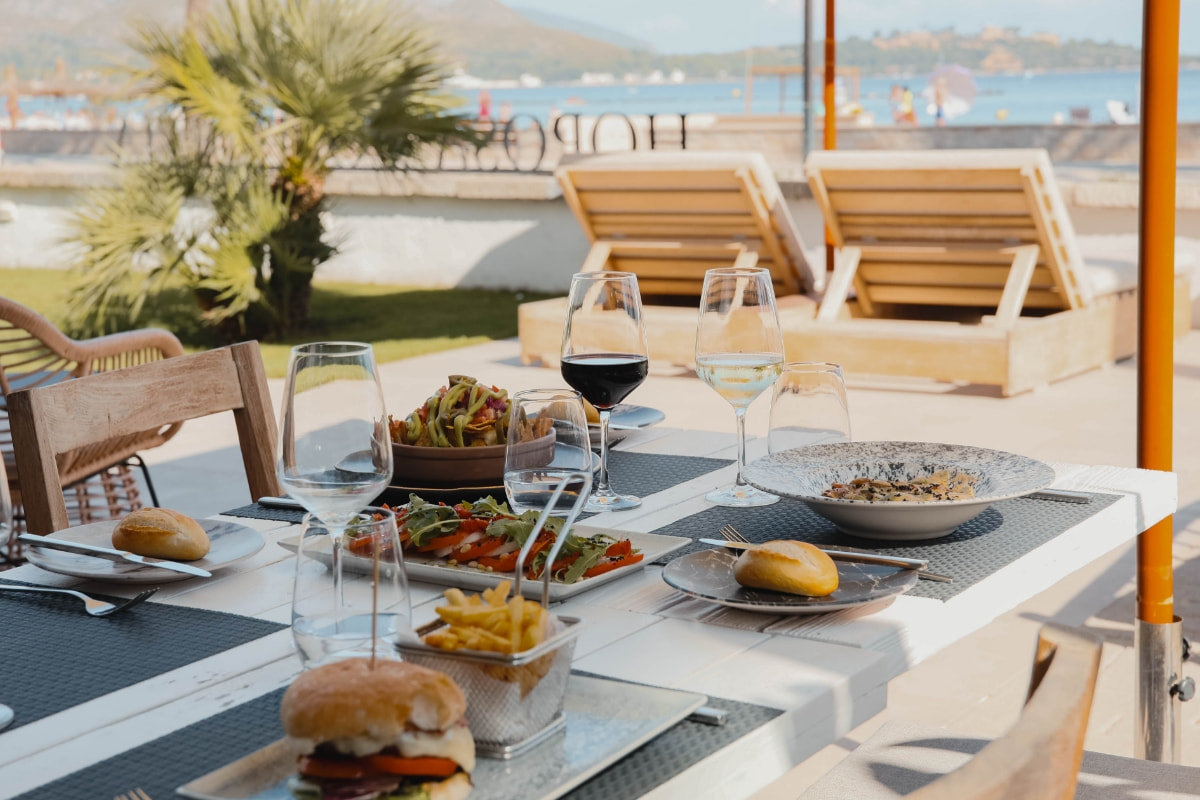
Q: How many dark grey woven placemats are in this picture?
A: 4